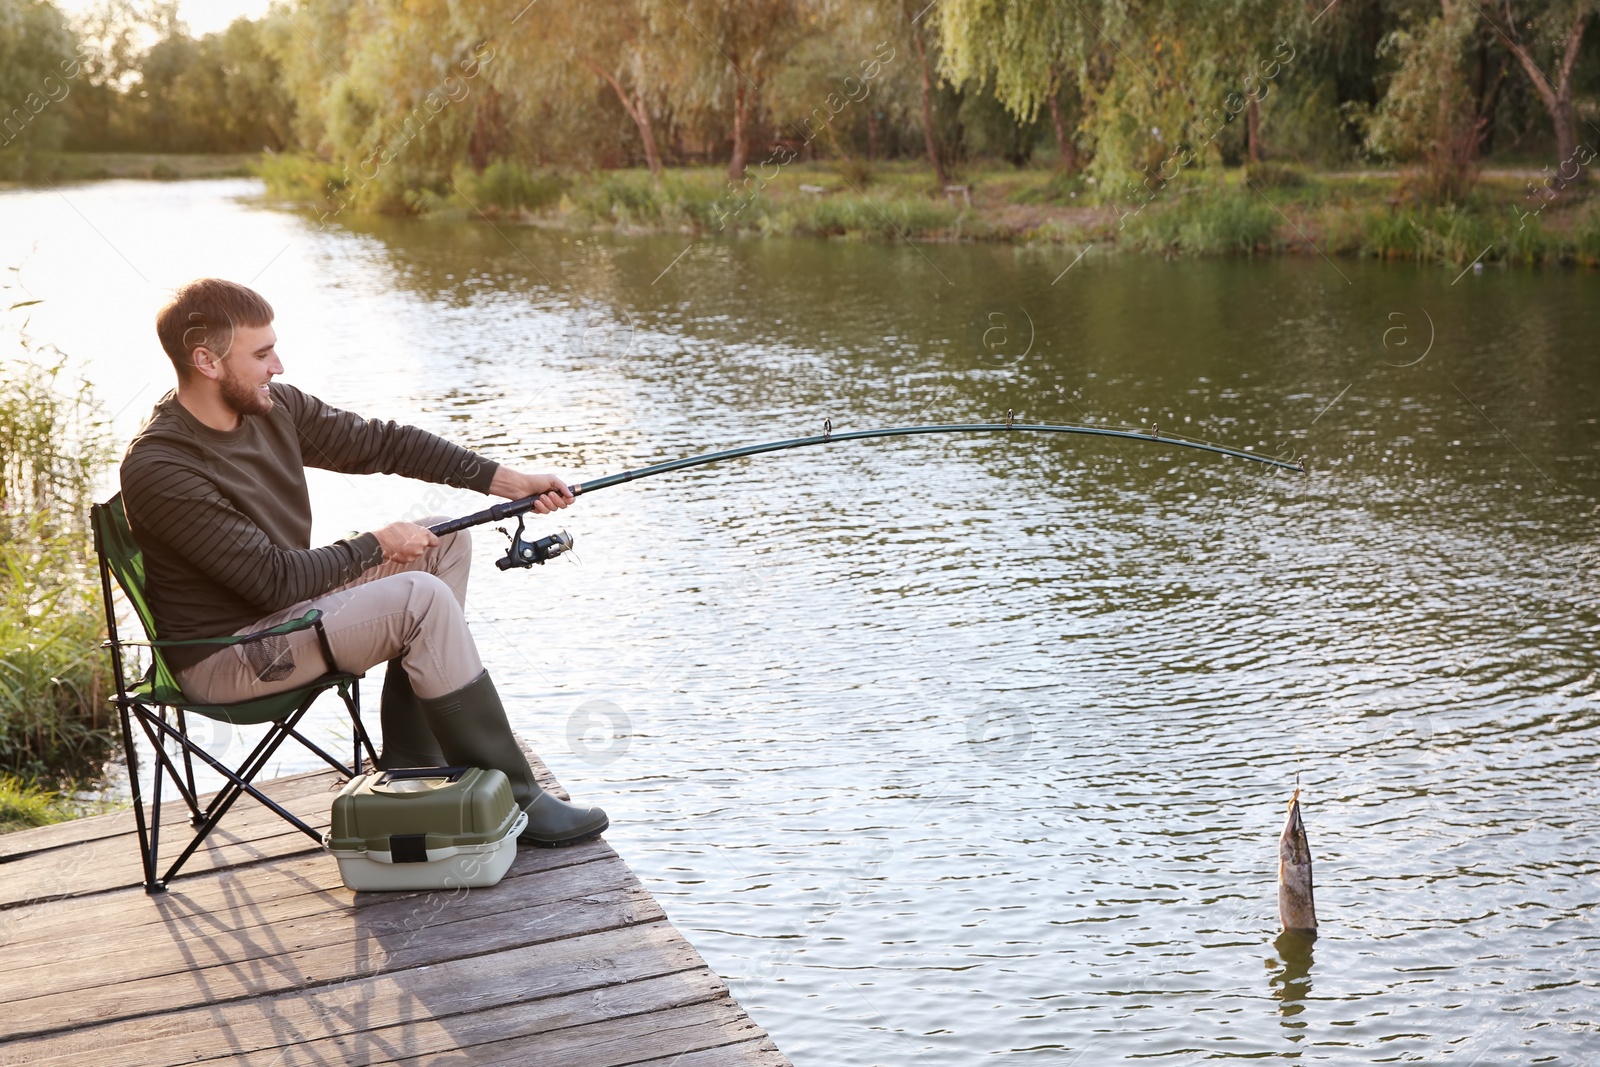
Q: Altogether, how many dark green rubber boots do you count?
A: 2